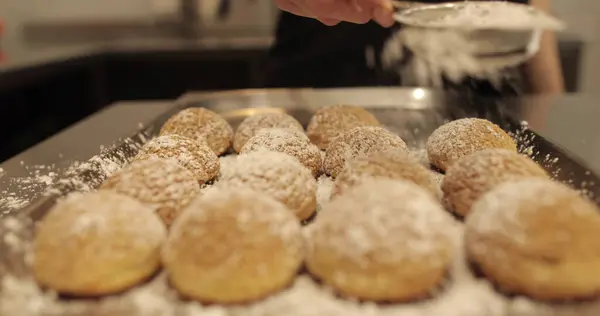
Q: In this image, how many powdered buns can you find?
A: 15